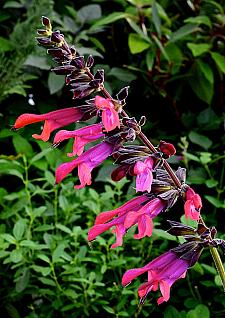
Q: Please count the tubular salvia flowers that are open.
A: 11